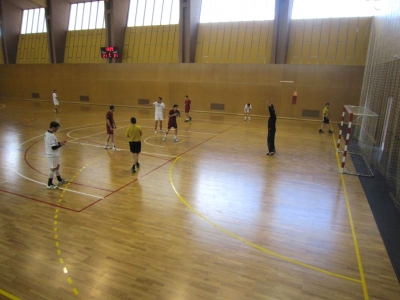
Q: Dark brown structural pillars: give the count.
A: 5